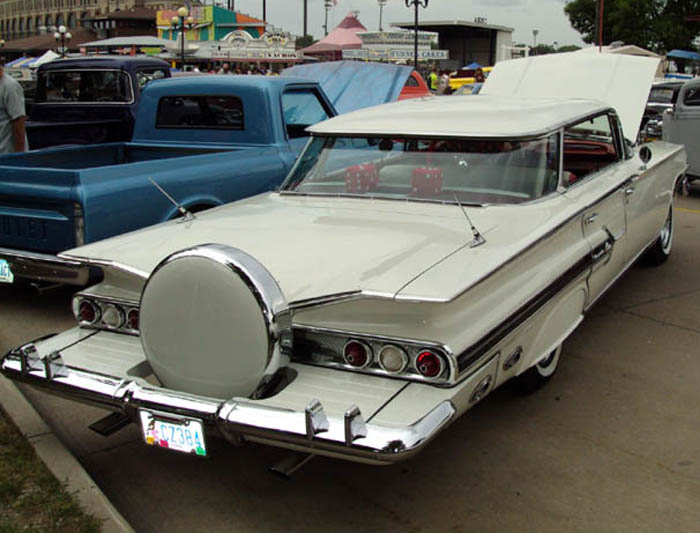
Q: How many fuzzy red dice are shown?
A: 2